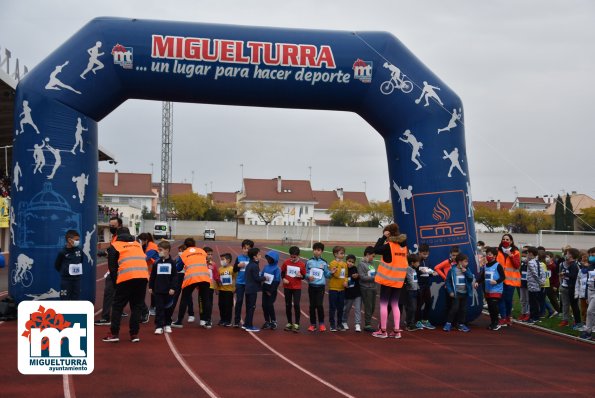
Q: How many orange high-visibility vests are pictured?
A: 5